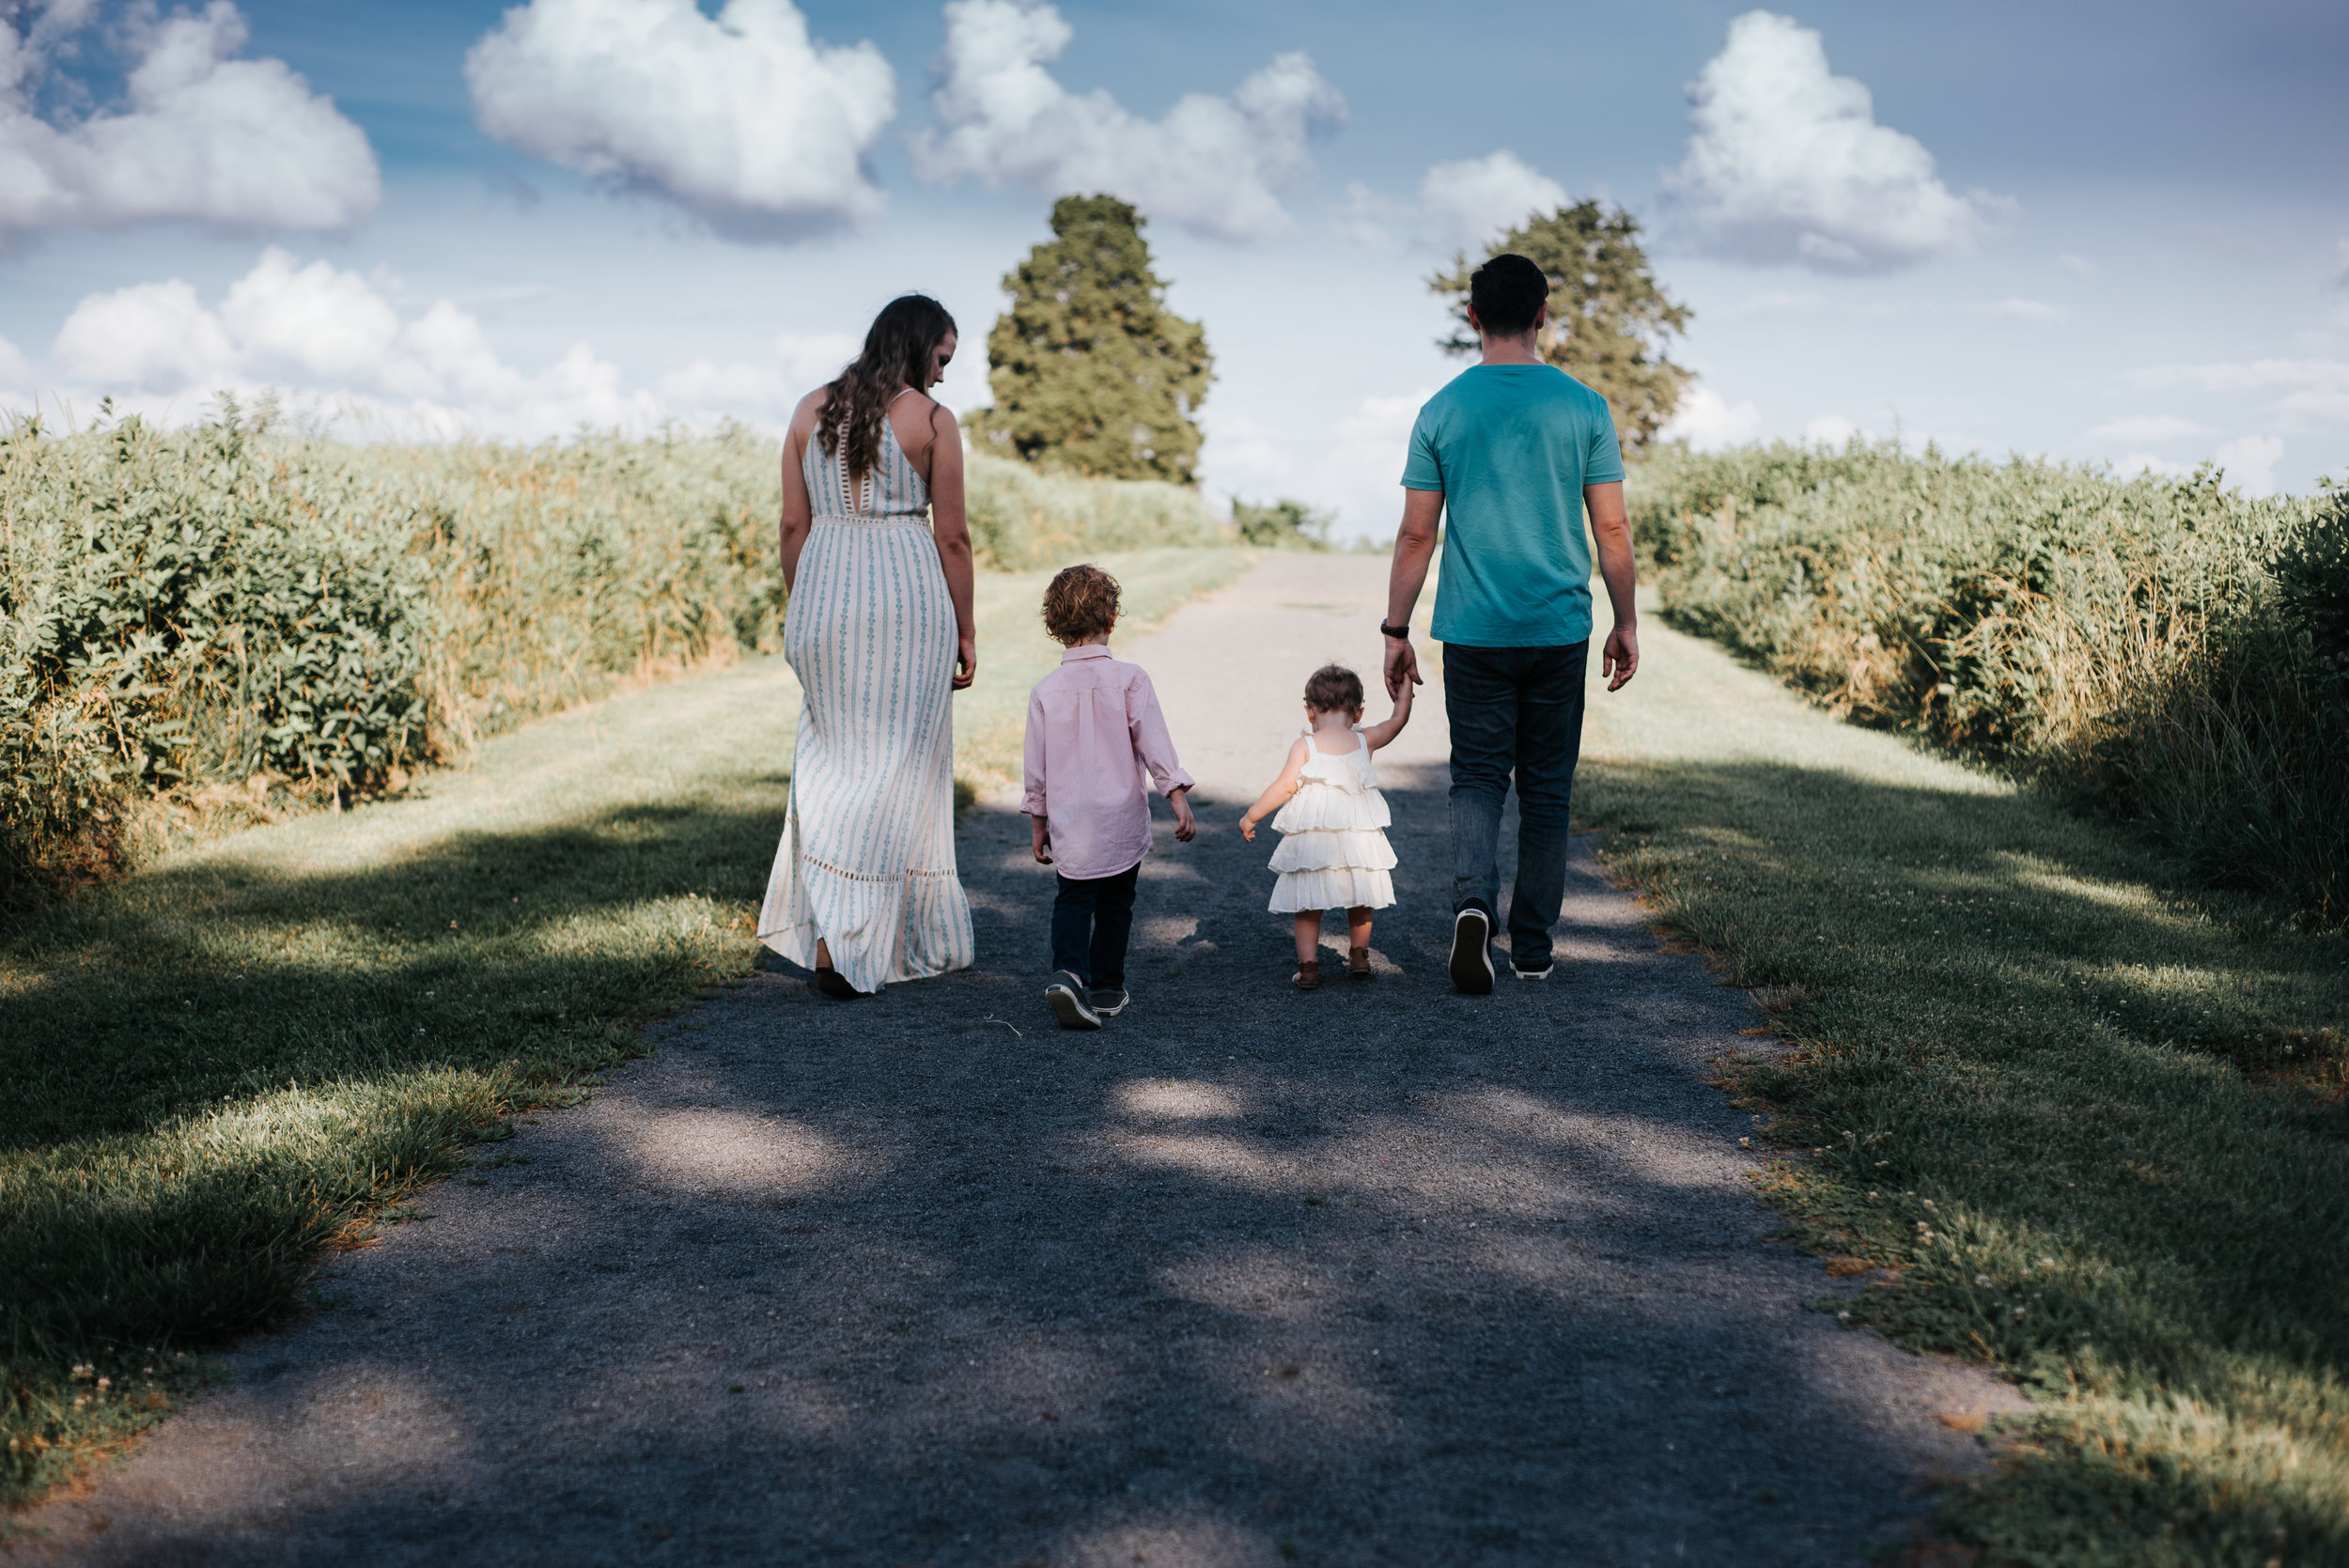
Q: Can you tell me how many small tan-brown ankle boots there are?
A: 2